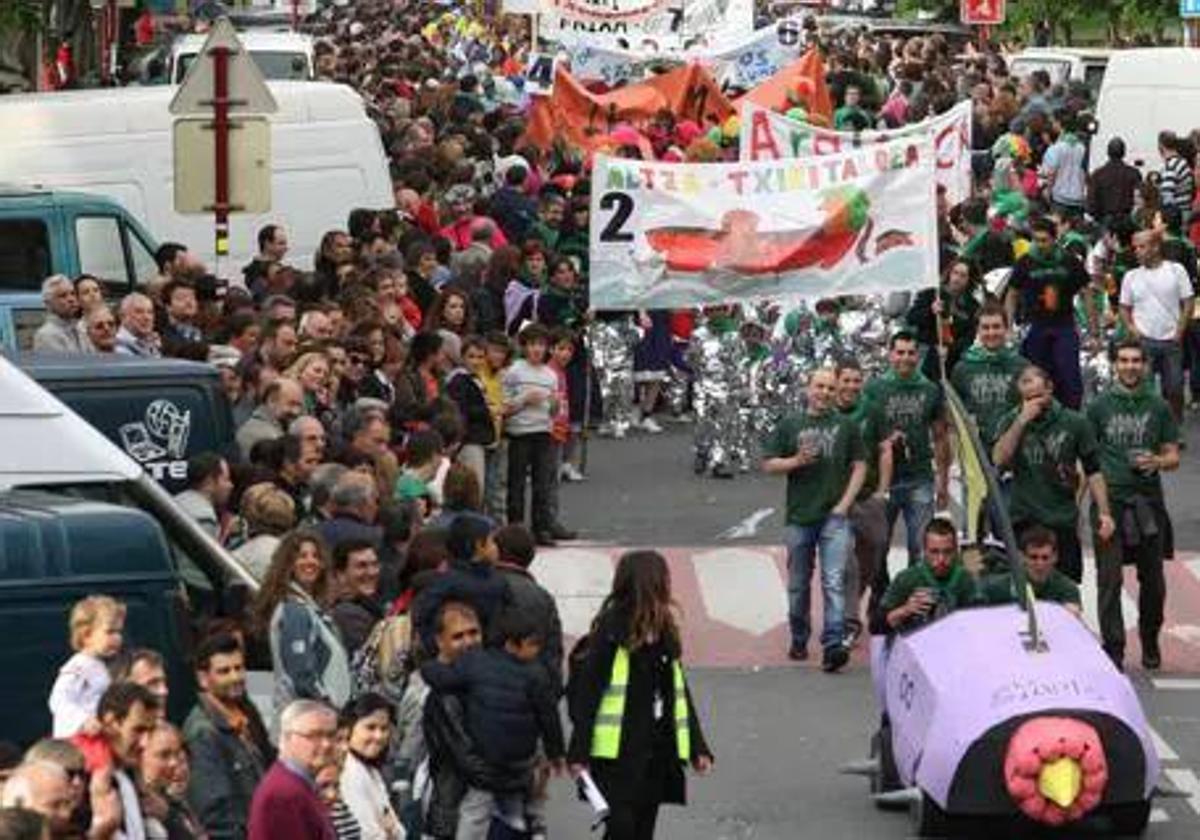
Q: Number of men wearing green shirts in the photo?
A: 8